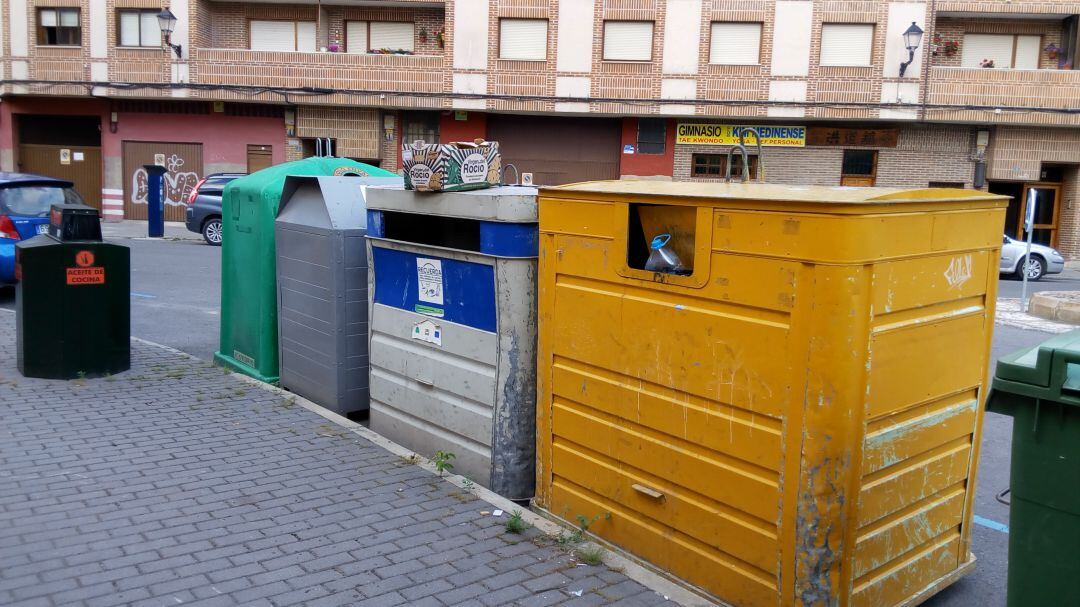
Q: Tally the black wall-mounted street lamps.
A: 2